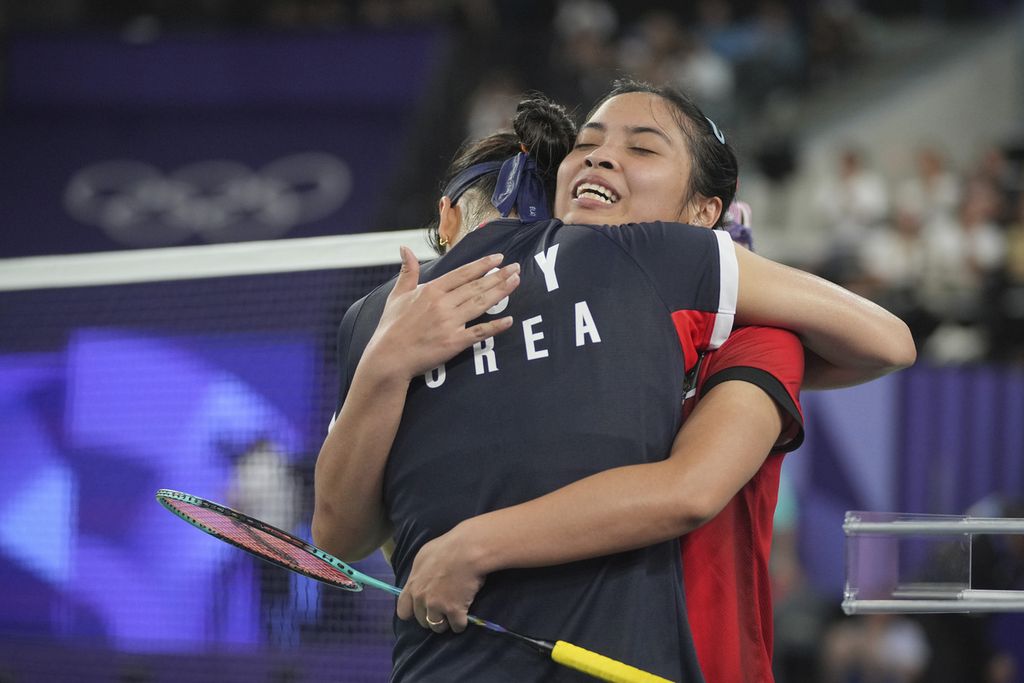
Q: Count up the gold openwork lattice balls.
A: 0